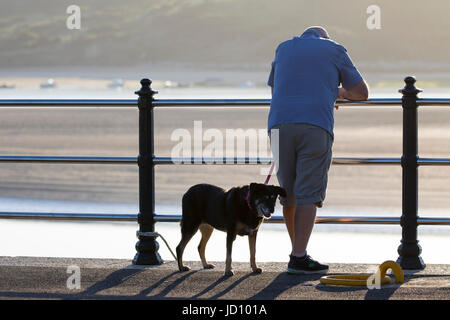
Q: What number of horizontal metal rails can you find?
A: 3